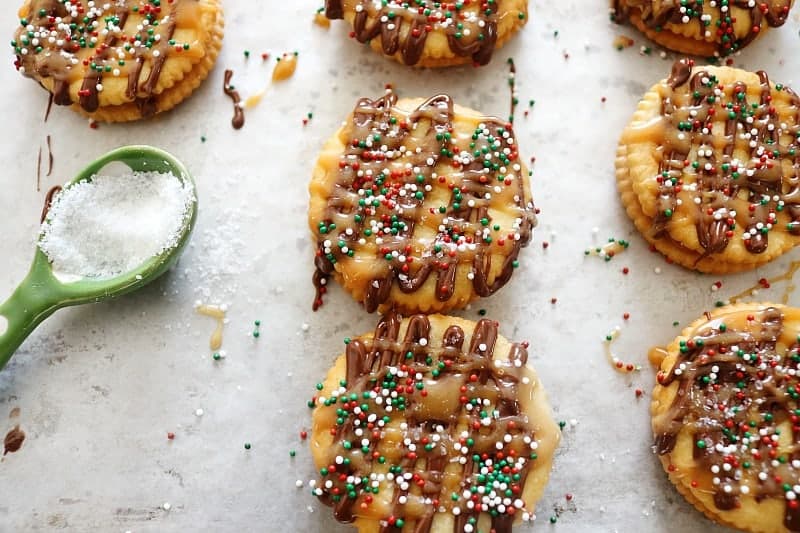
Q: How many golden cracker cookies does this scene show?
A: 7